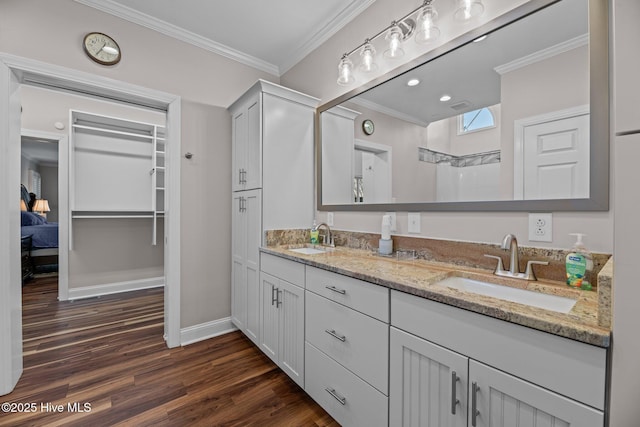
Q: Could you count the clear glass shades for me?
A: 5